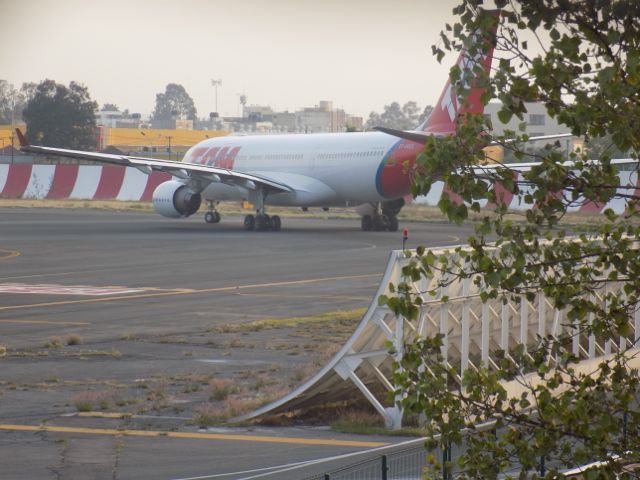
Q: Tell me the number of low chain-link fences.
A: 1